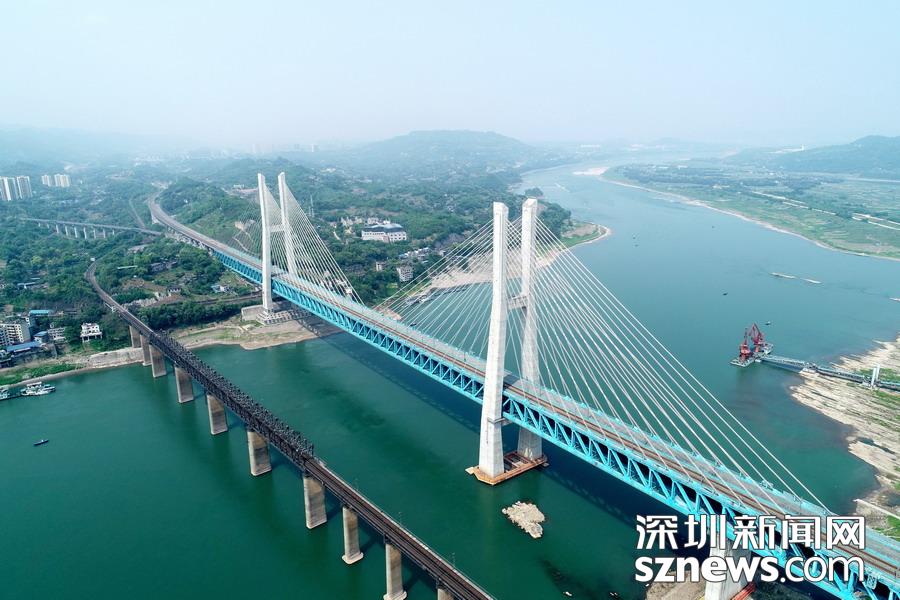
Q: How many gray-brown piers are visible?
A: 10